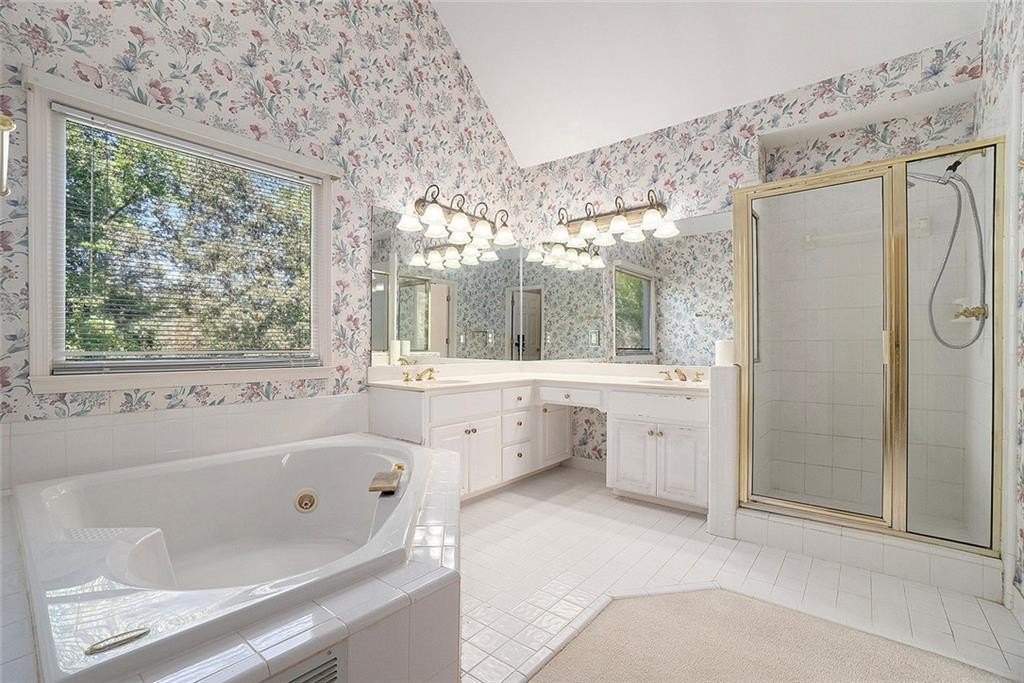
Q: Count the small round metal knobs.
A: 9